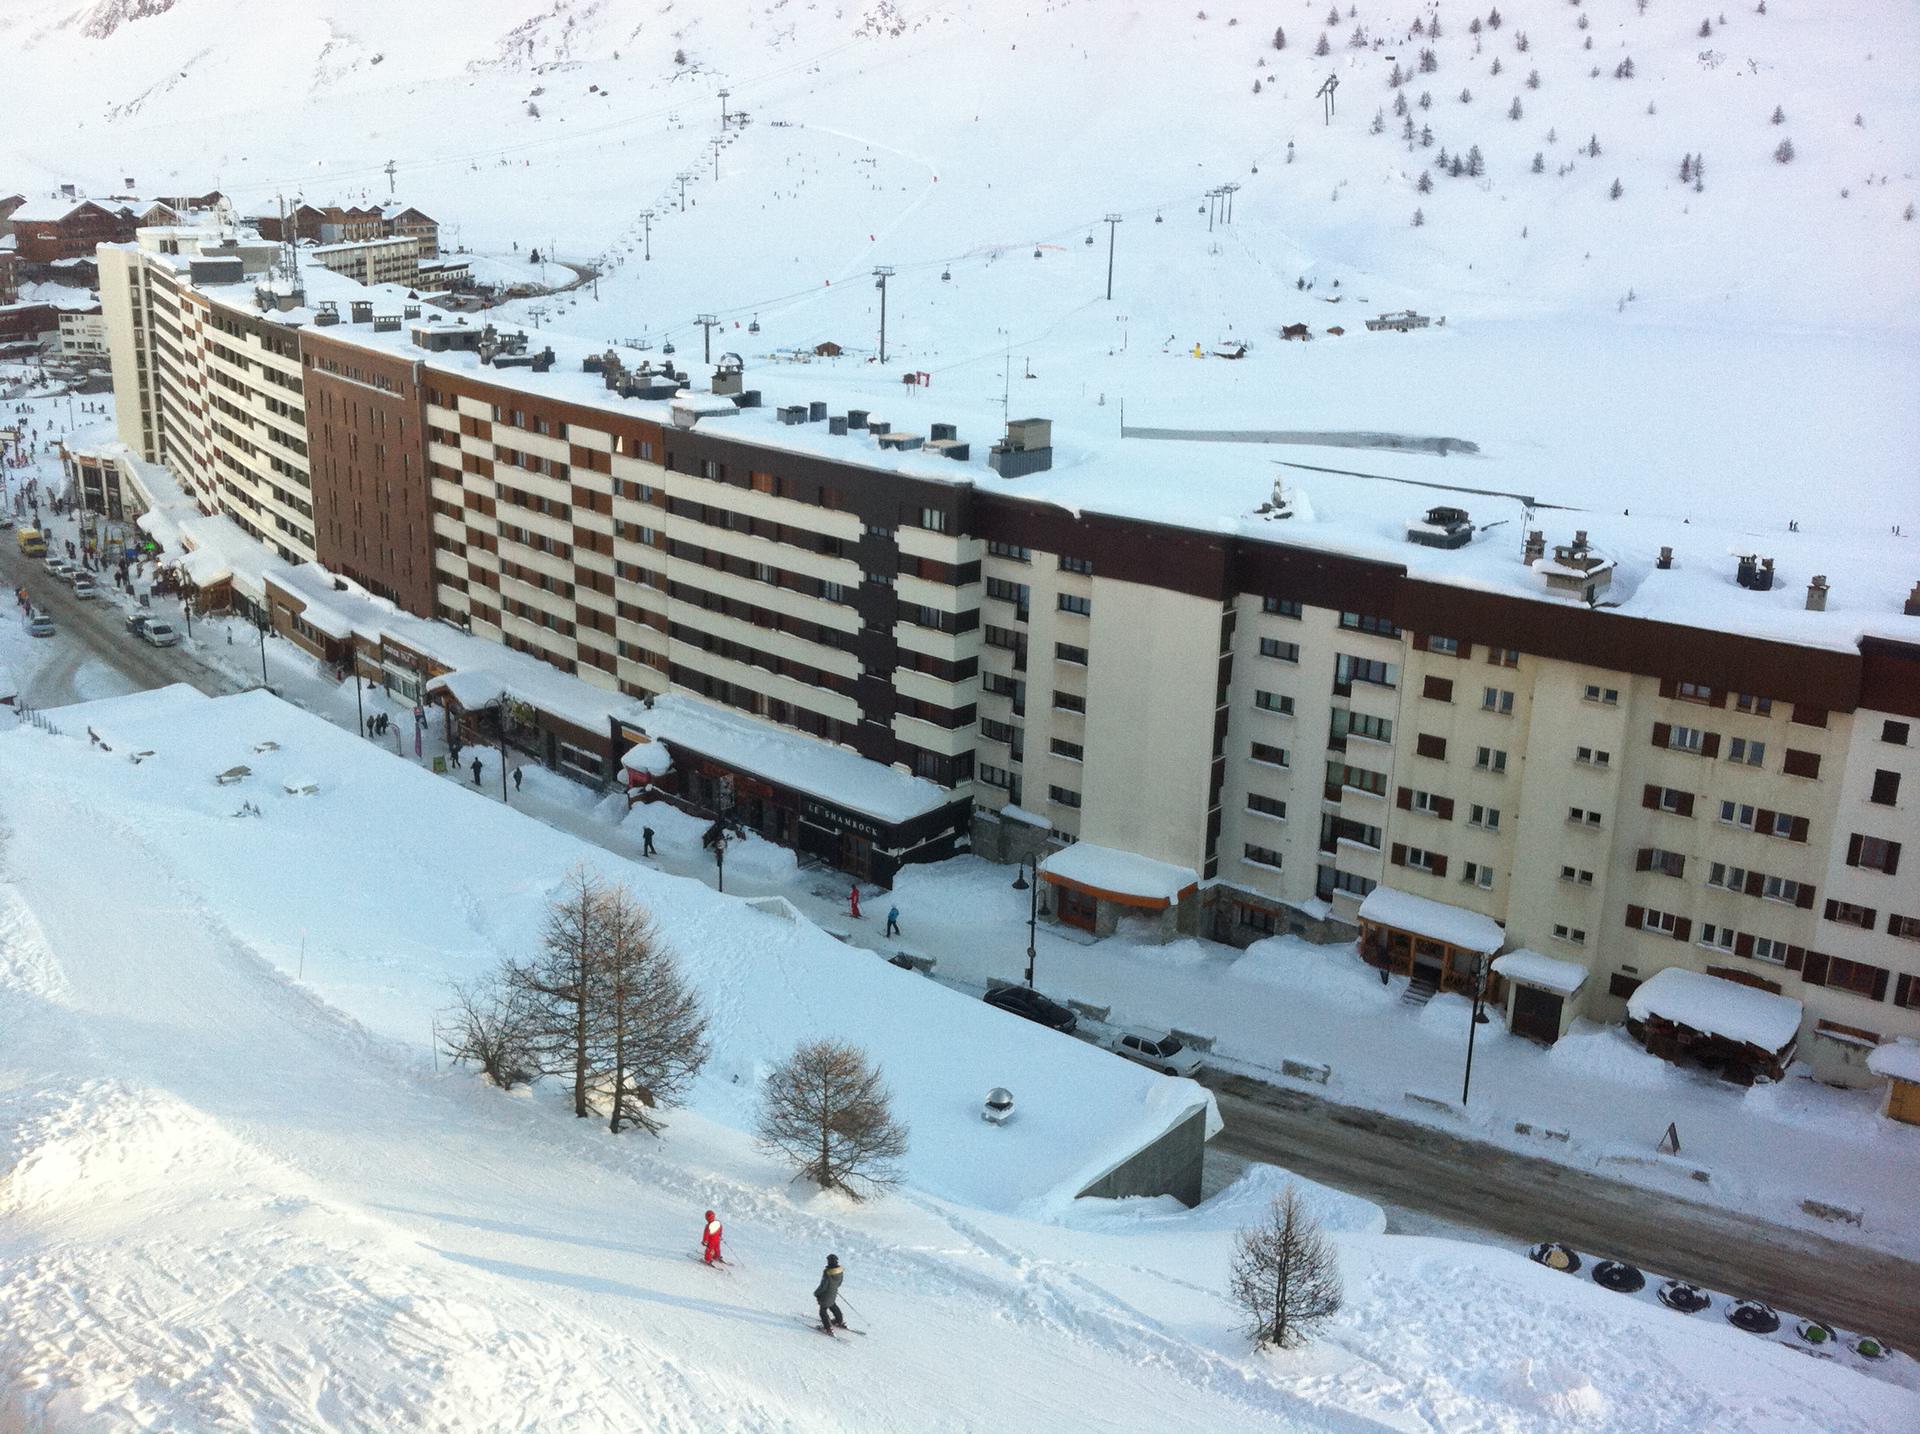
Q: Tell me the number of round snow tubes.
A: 6